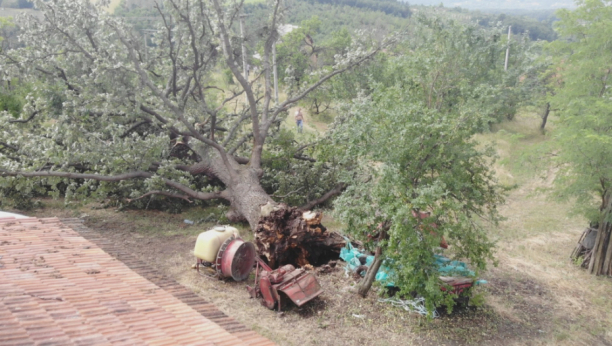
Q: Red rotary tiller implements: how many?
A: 1